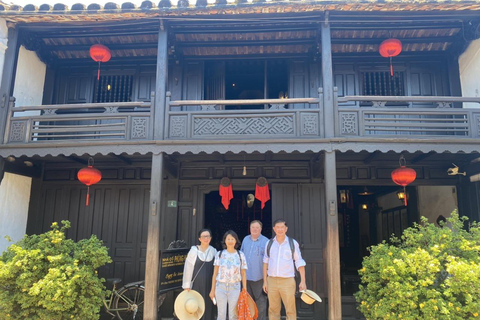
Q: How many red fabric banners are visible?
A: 2